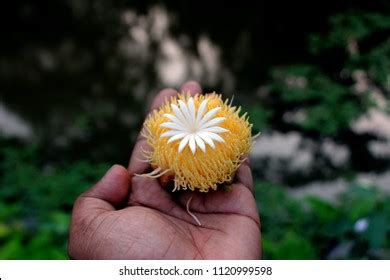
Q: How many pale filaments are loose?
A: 1